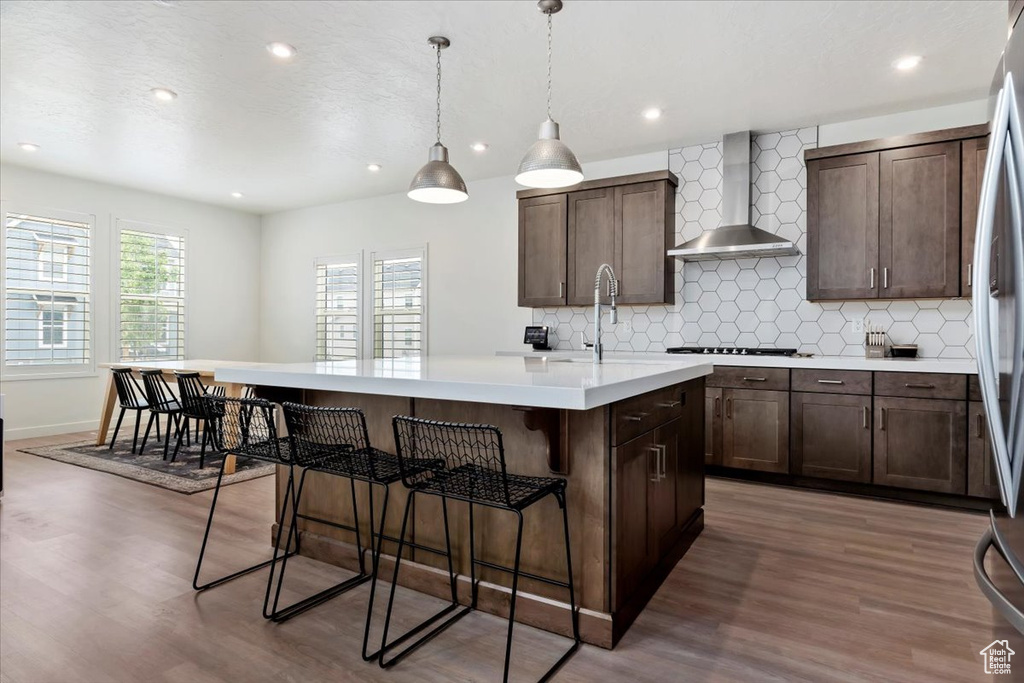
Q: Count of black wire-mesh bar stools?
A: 3